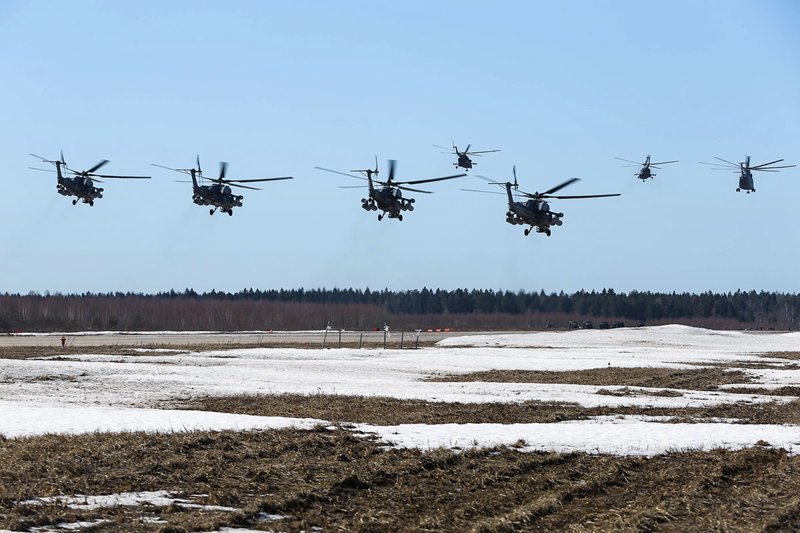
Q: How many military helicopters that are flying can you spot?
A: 7